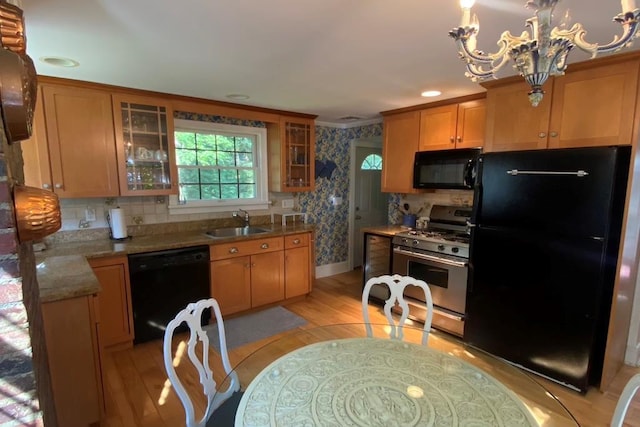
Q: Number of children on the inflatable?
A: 0